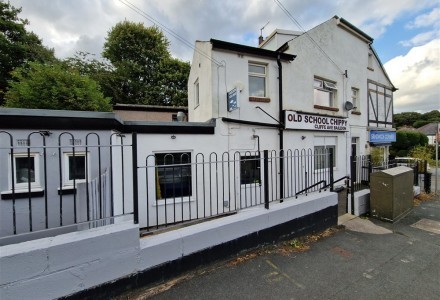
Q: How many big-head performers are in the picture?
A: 0